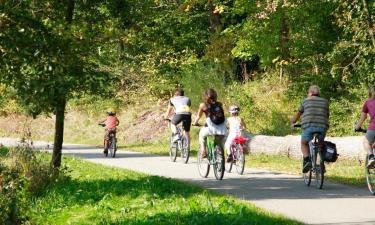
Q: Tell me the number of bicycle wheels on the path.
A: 11